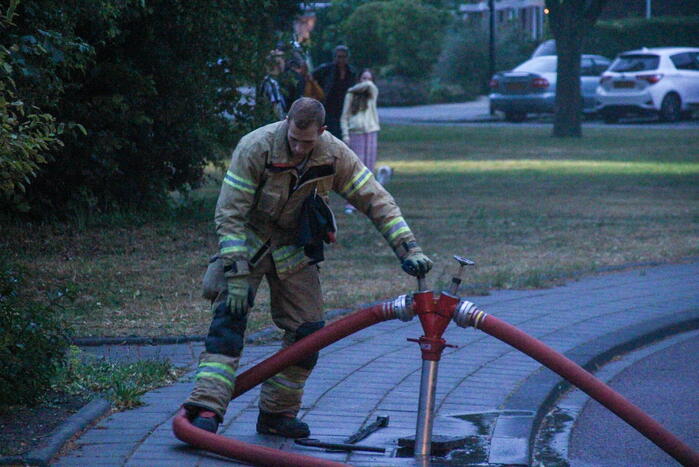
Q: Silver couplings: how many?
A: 2